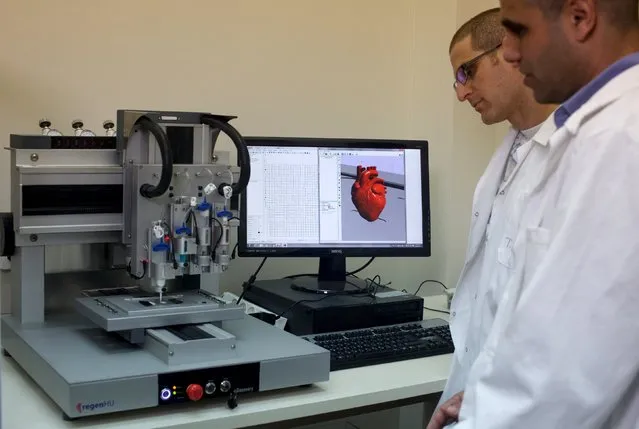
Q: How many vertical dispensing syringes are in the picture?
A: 4